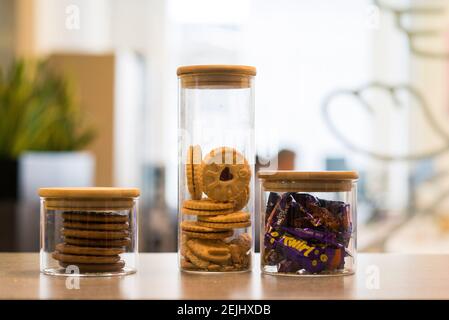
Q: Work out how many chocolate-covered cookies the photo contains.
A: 7